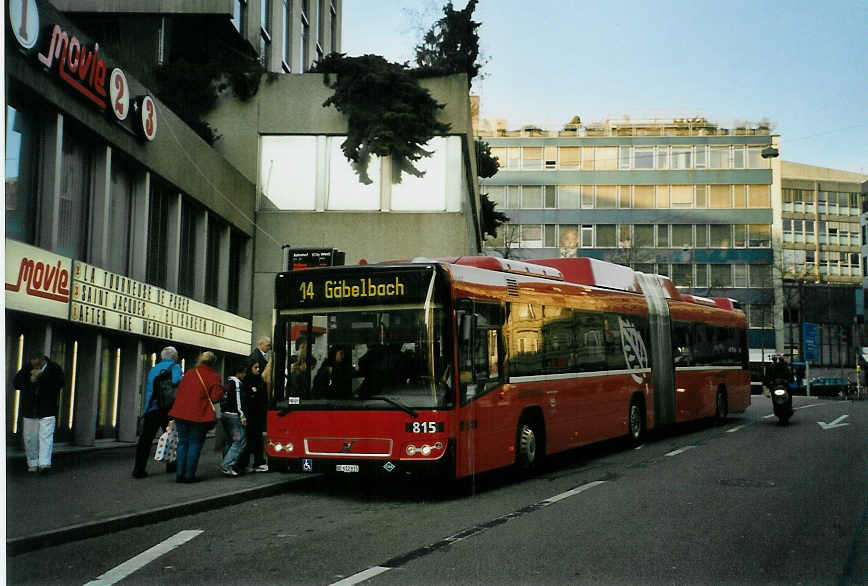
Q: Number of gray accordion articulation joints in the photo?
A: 1